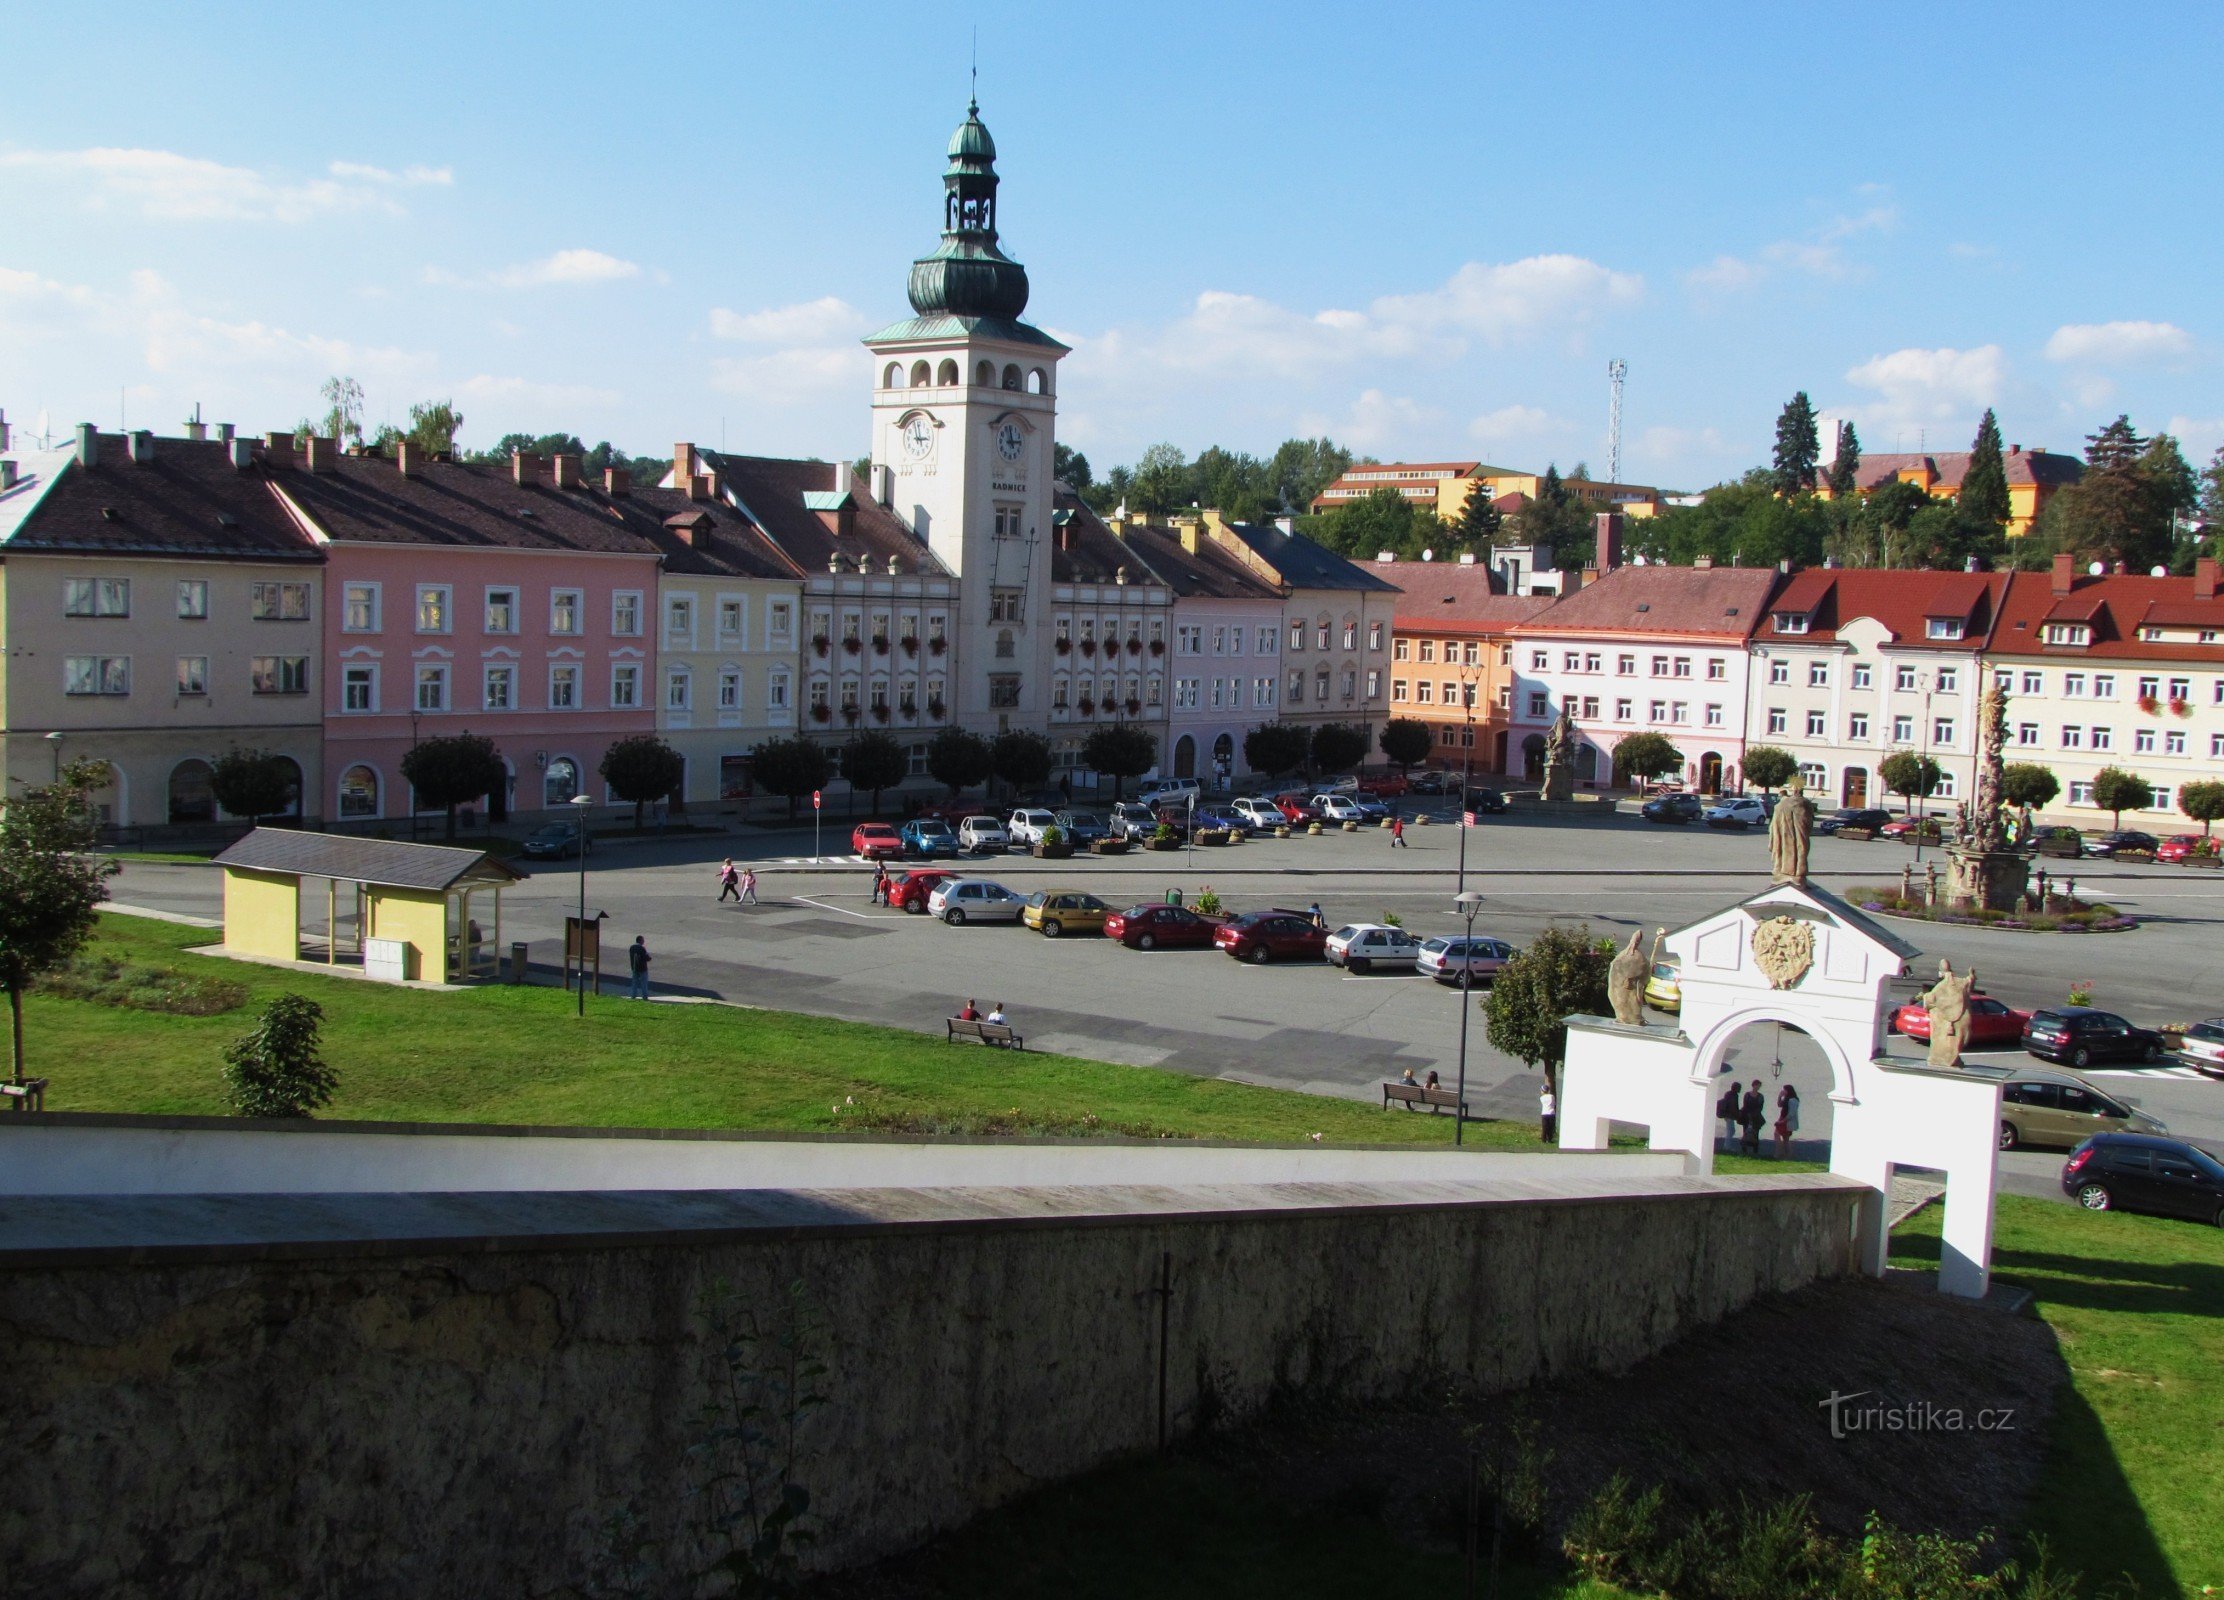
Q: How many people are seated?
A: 4